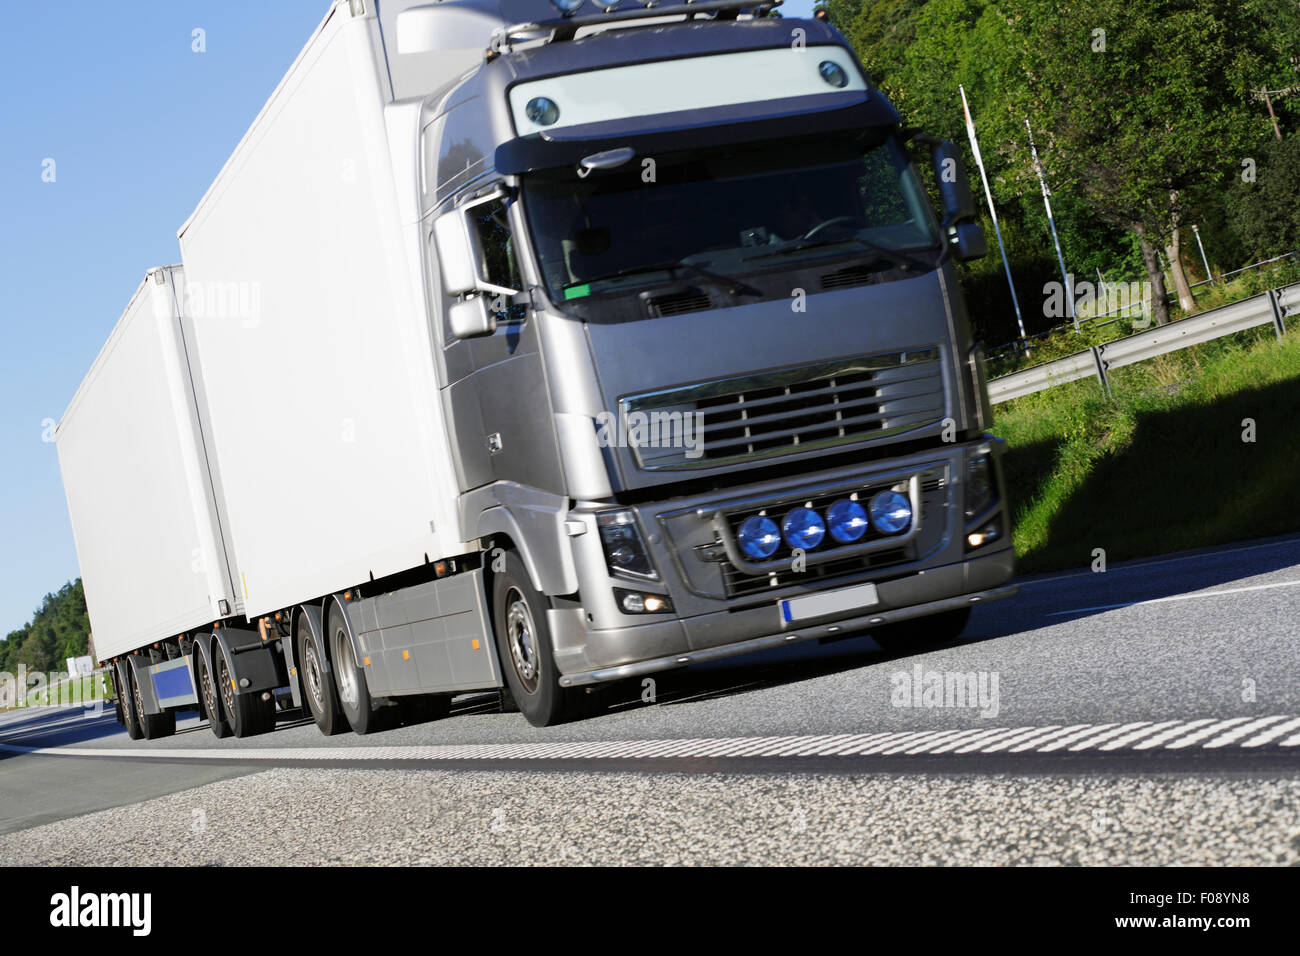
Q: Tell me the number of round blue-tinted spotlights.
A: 4